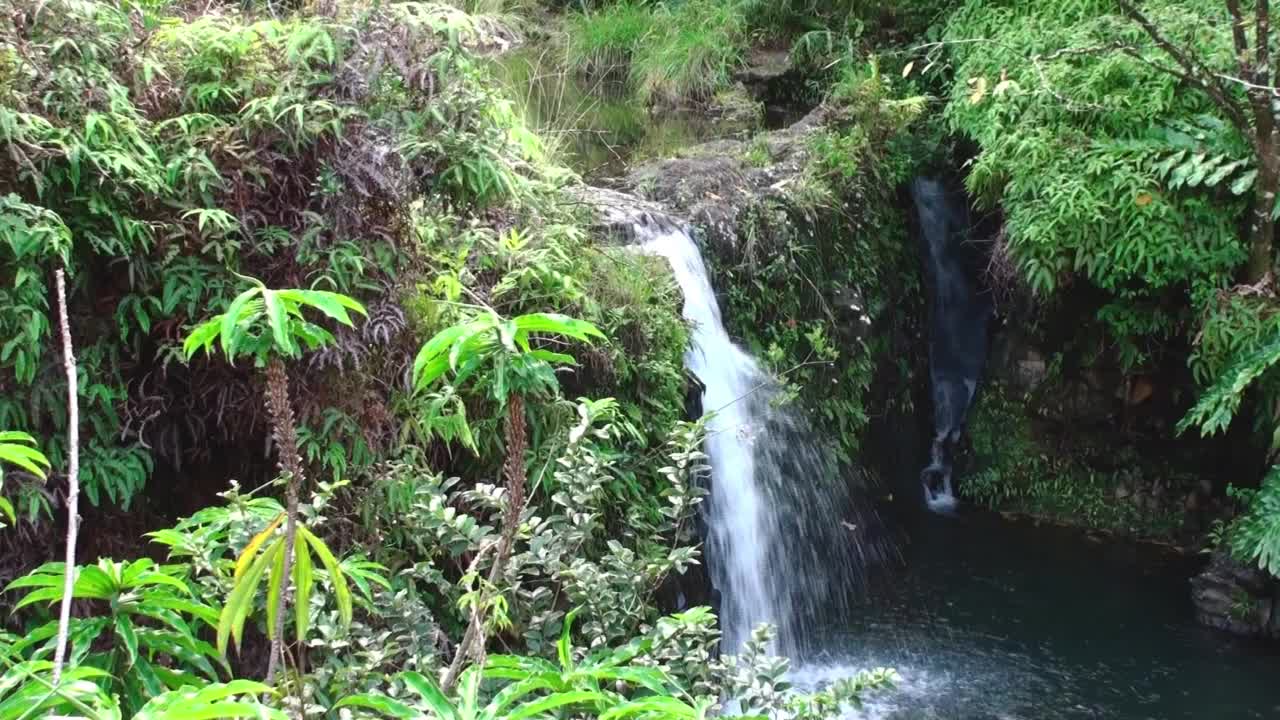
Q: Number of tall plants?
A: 2